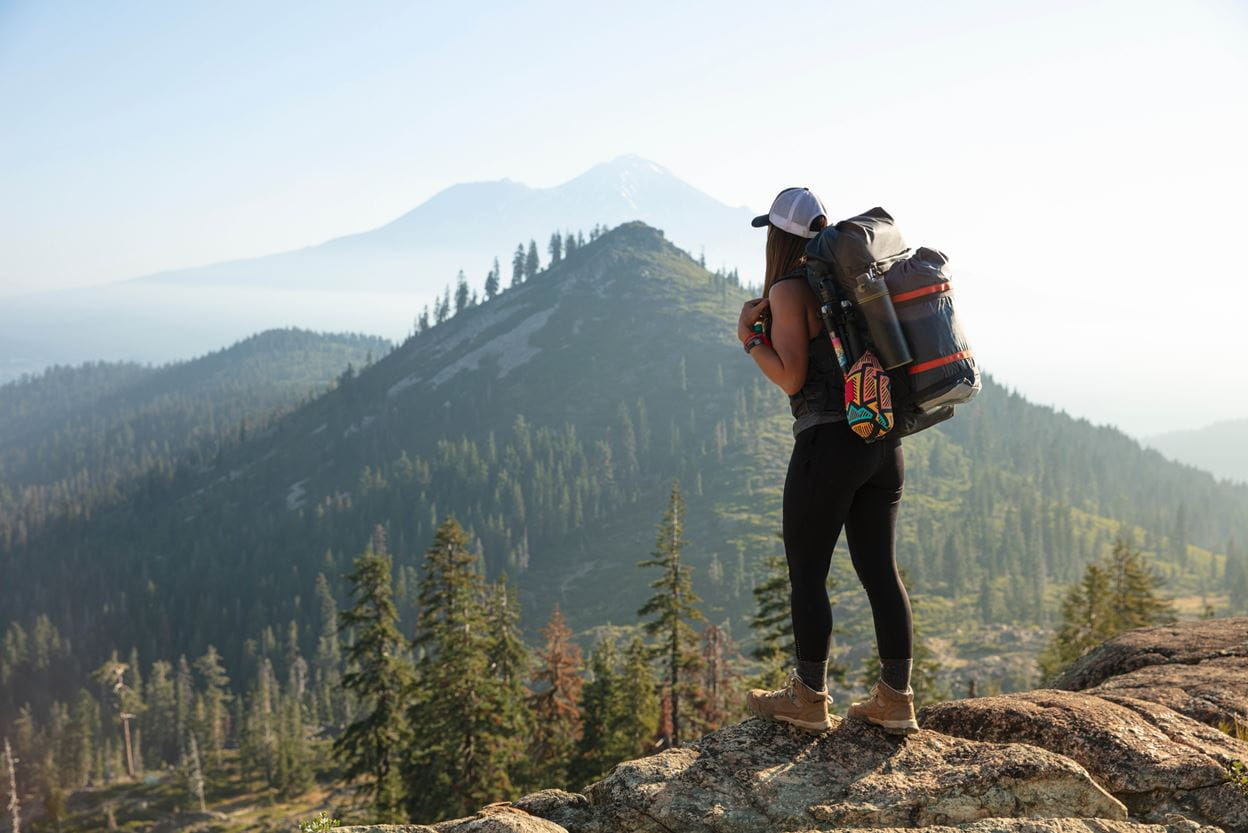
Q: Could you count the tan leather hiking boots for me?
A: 2